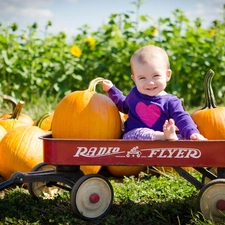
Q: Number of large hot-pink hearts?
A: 1